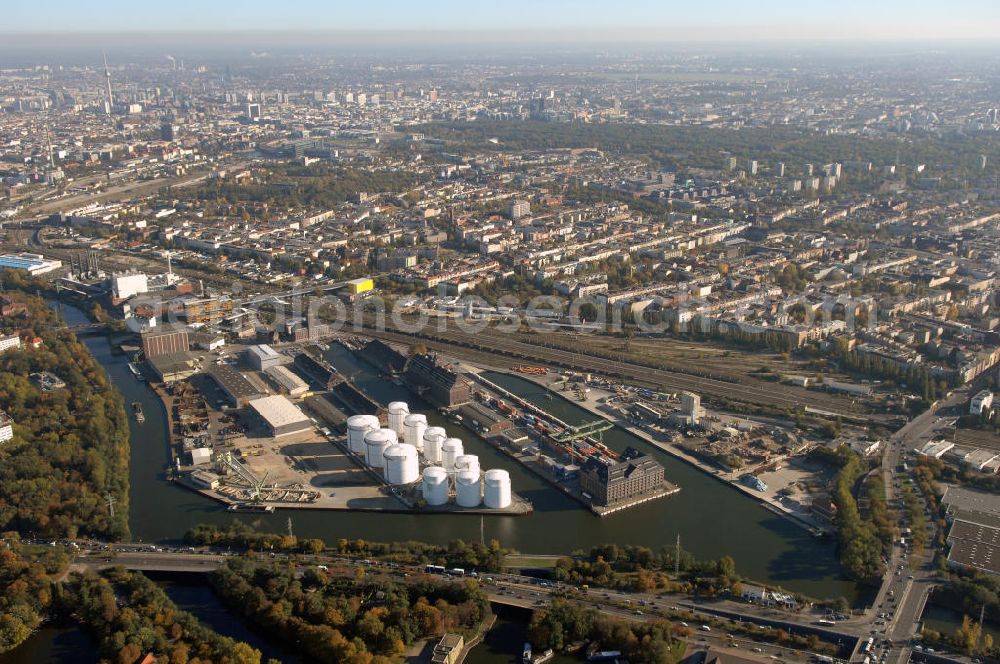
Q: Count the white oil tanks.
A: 11